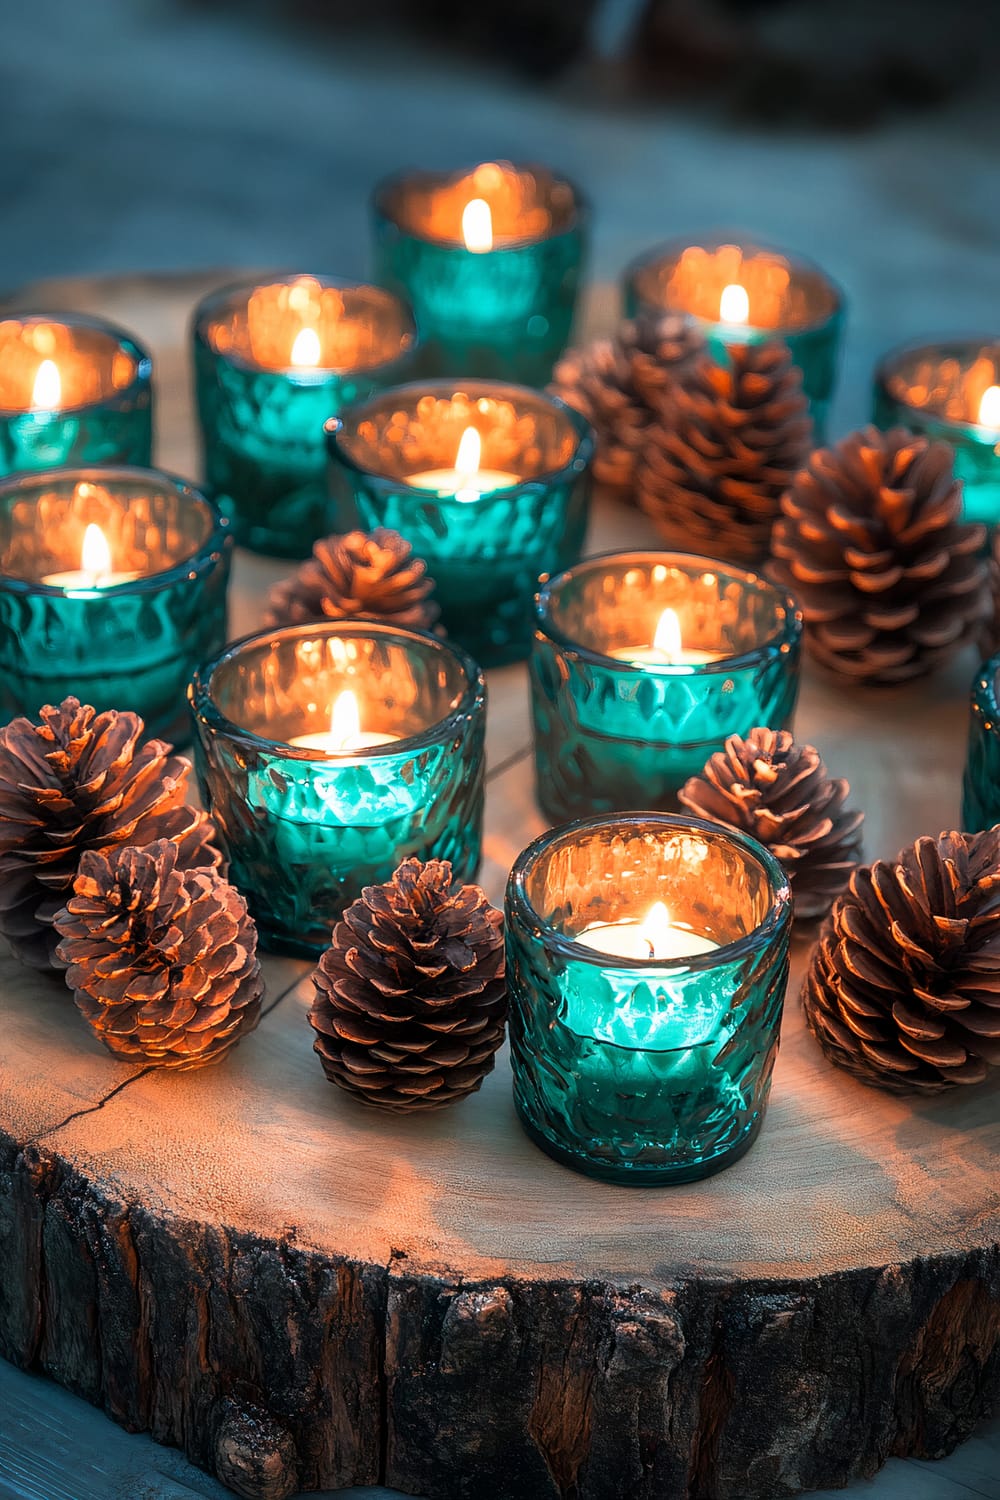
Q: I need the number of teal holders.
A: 11